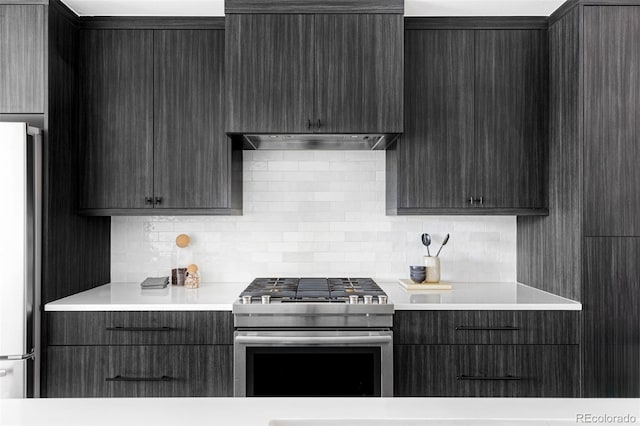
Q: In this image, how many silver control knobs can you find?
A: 5